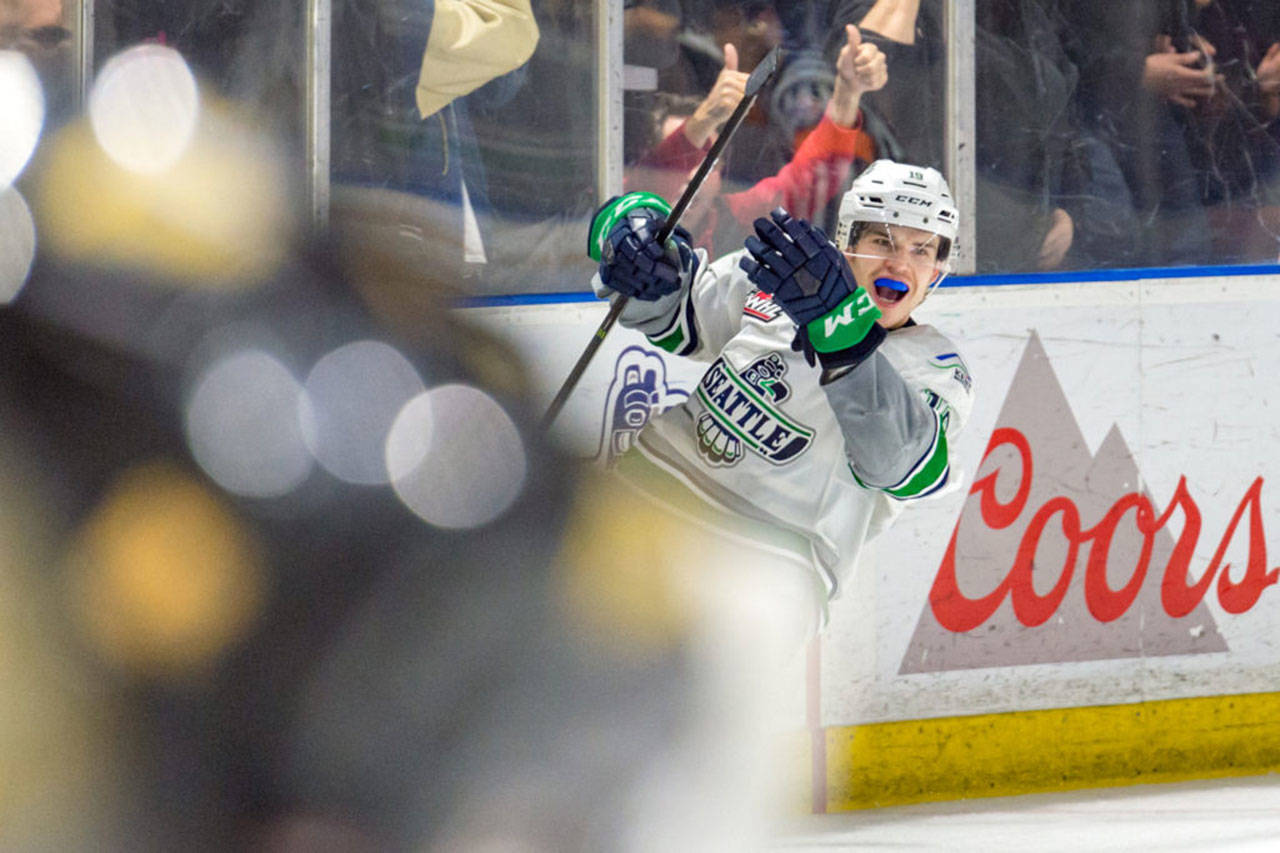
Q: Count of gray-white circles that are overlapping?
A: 3